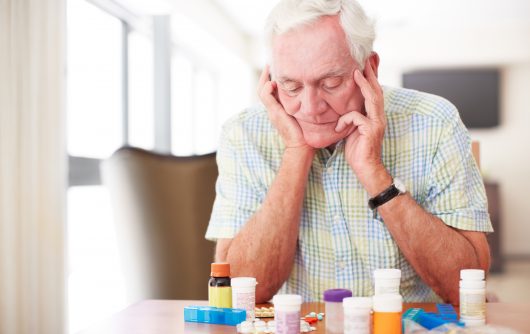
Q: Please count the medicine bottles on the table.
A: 8